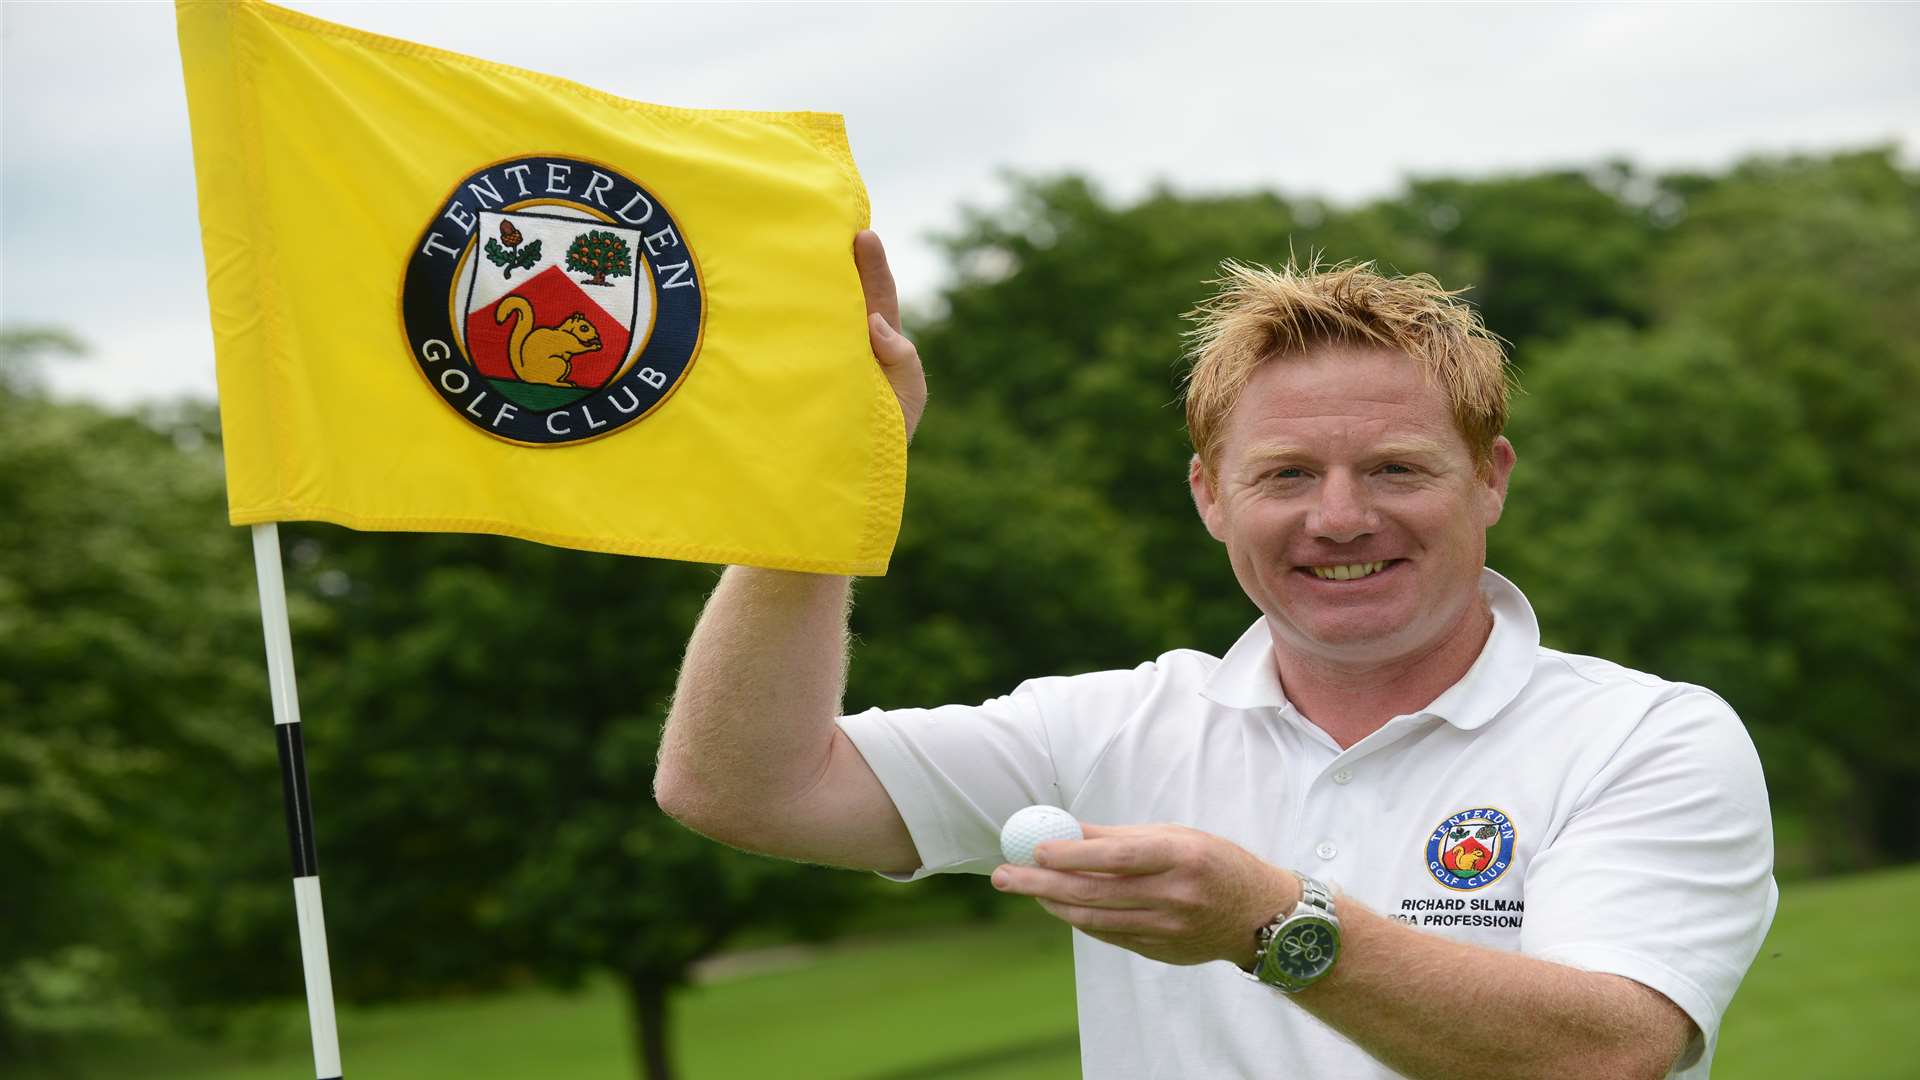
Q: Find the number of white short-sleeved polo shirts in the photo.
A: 1